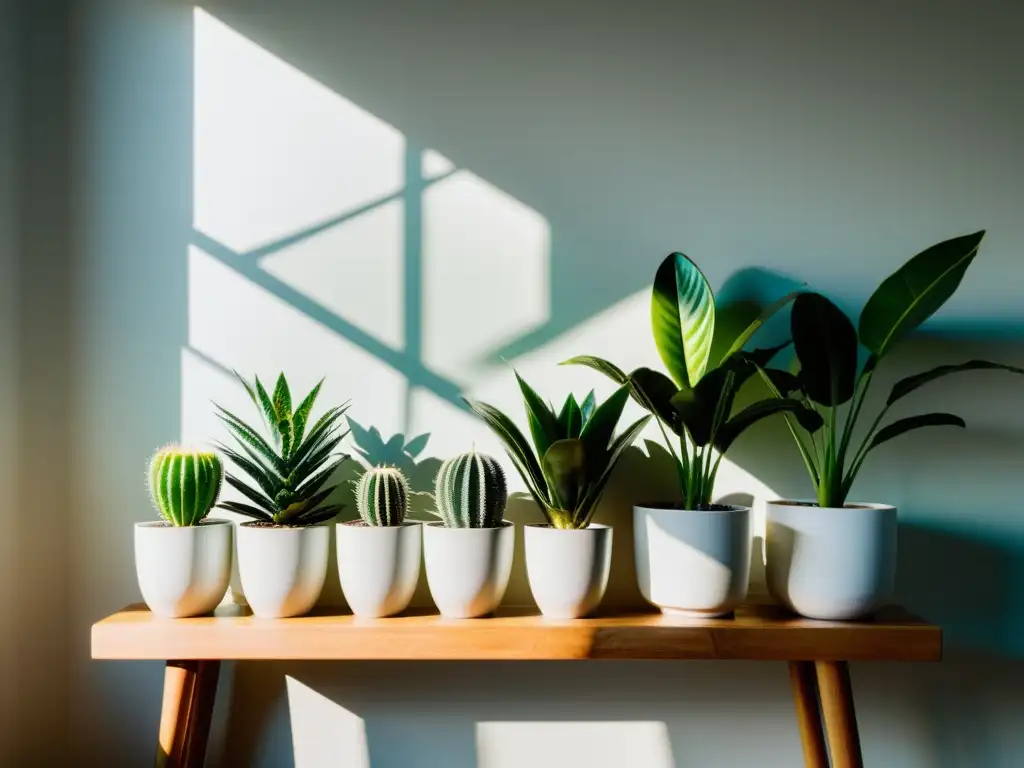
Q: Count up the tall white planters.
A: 2